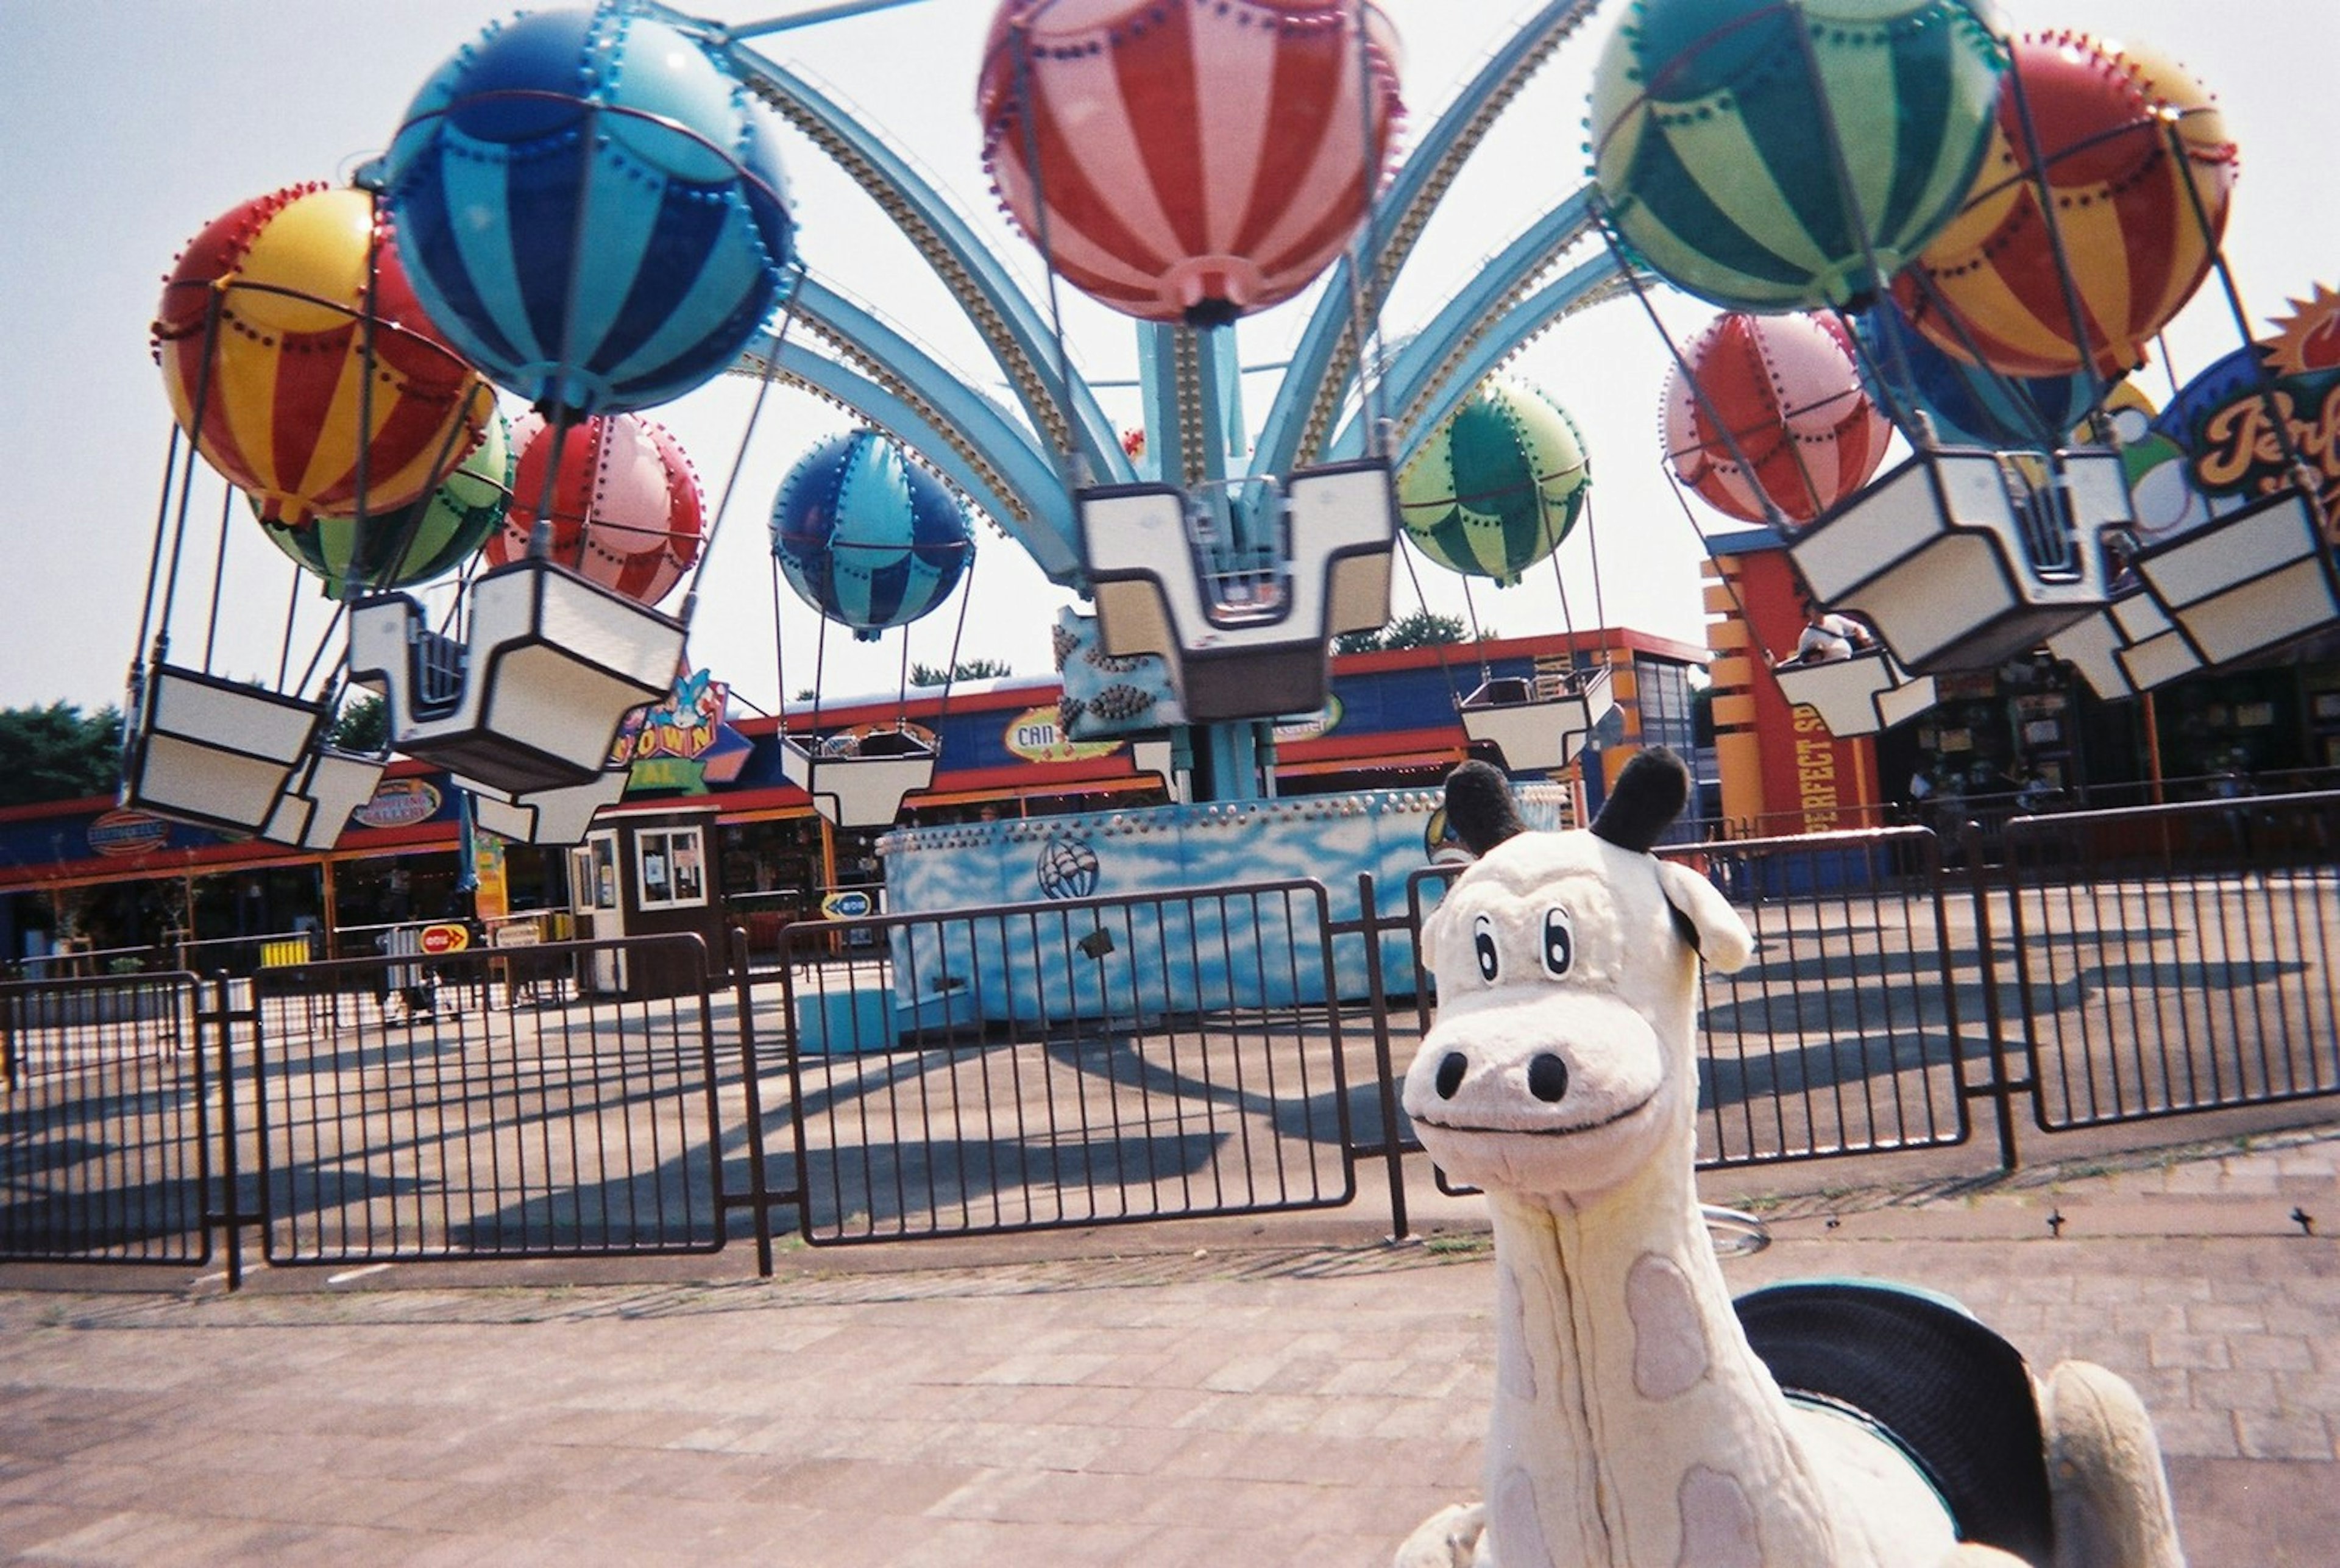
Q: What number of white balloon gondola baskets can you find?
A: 12